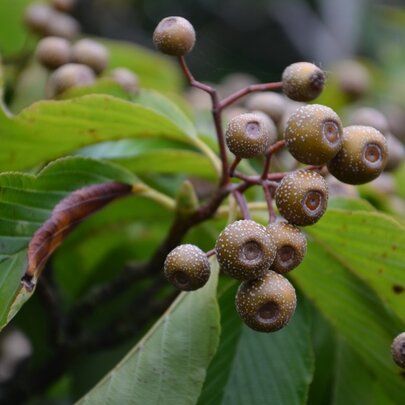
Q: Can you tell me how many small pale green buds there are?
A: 1